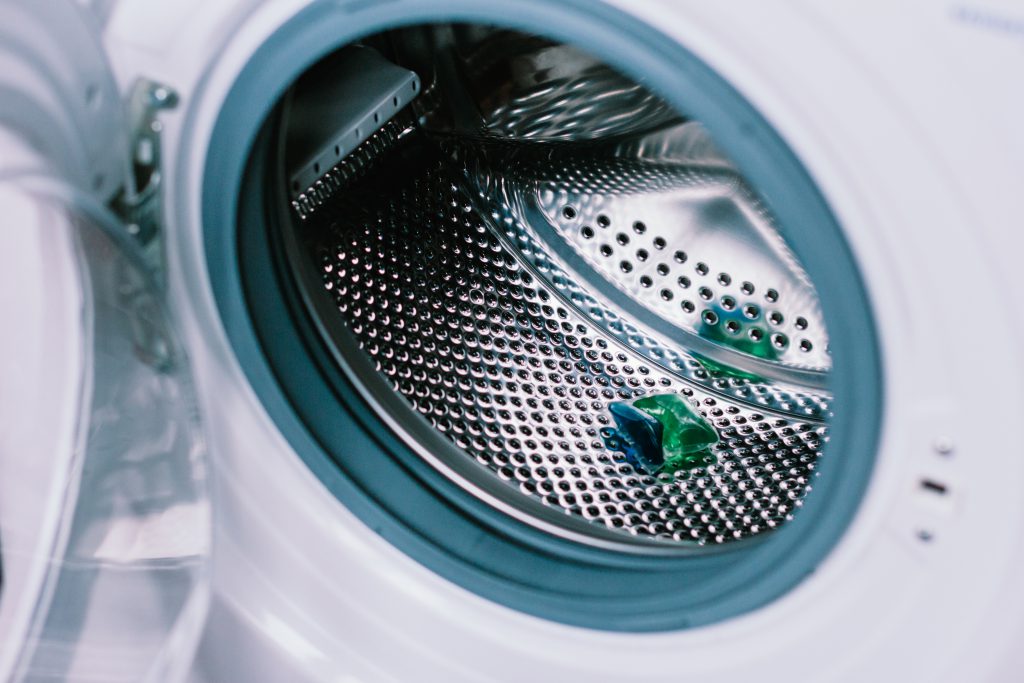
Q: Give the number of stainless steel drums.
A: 1